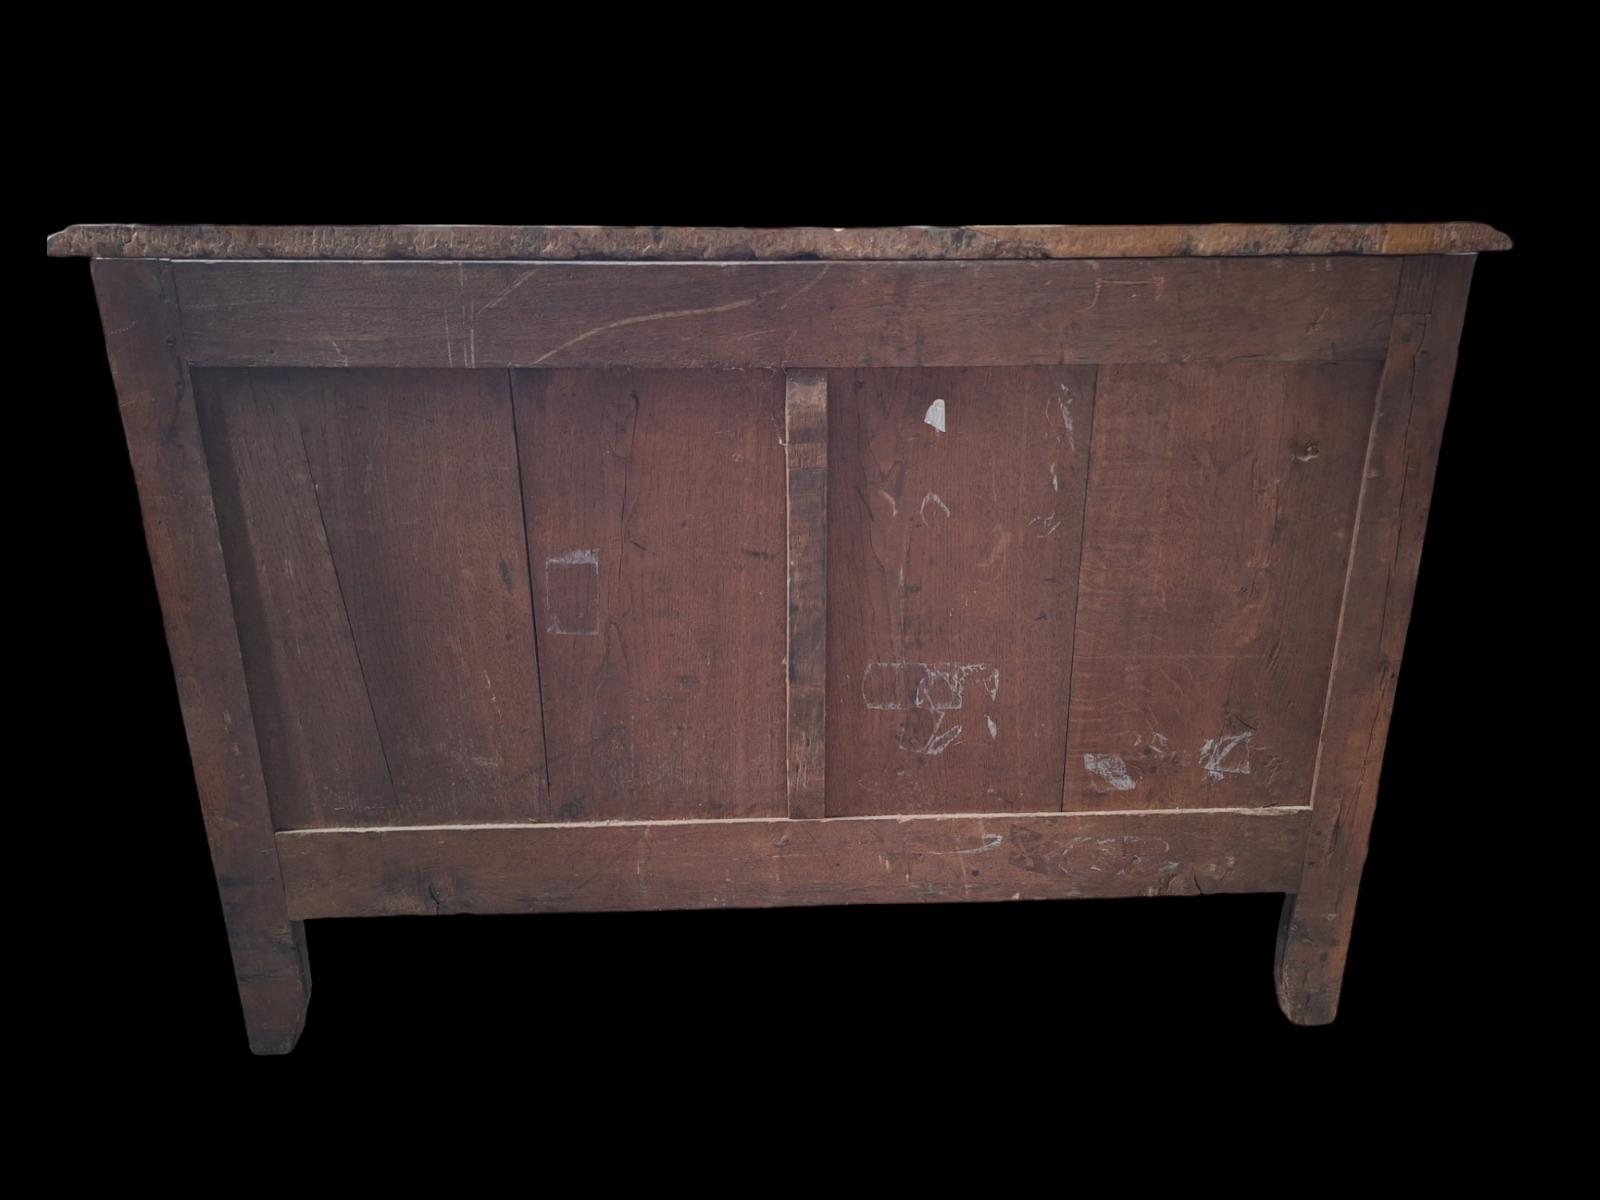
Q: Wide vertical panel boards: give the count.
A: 4